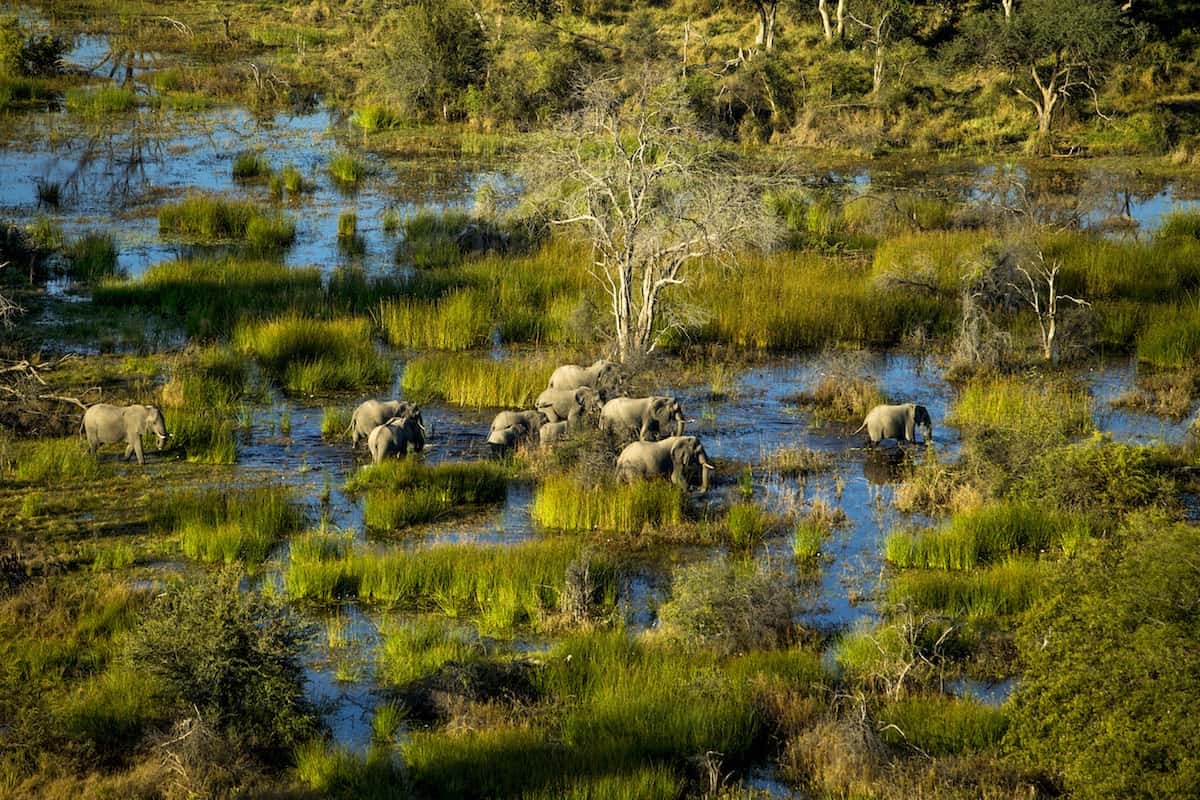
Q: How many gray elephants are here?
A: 11